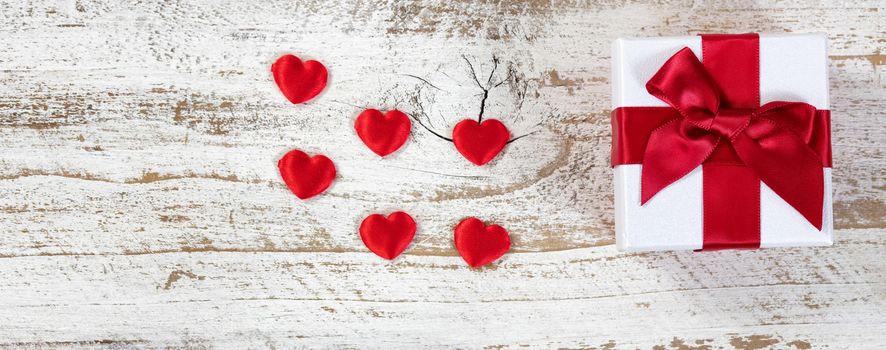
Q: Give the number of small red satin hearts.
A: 6